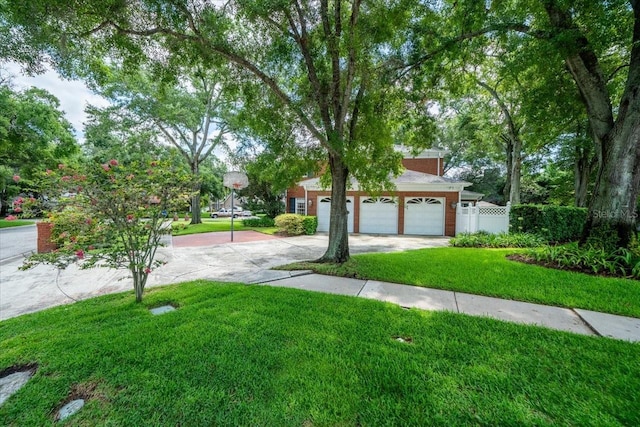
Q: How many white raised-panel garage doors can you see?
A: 3